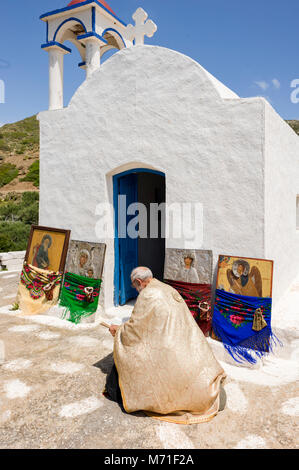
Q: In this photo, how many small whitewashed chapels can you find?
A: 1